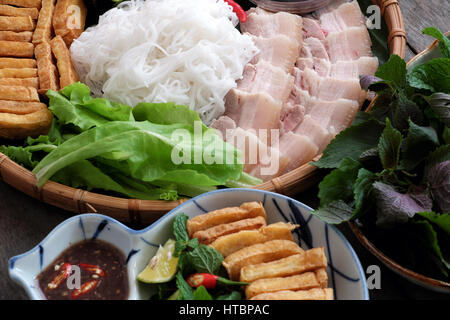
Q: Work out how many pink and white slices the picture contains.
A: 12